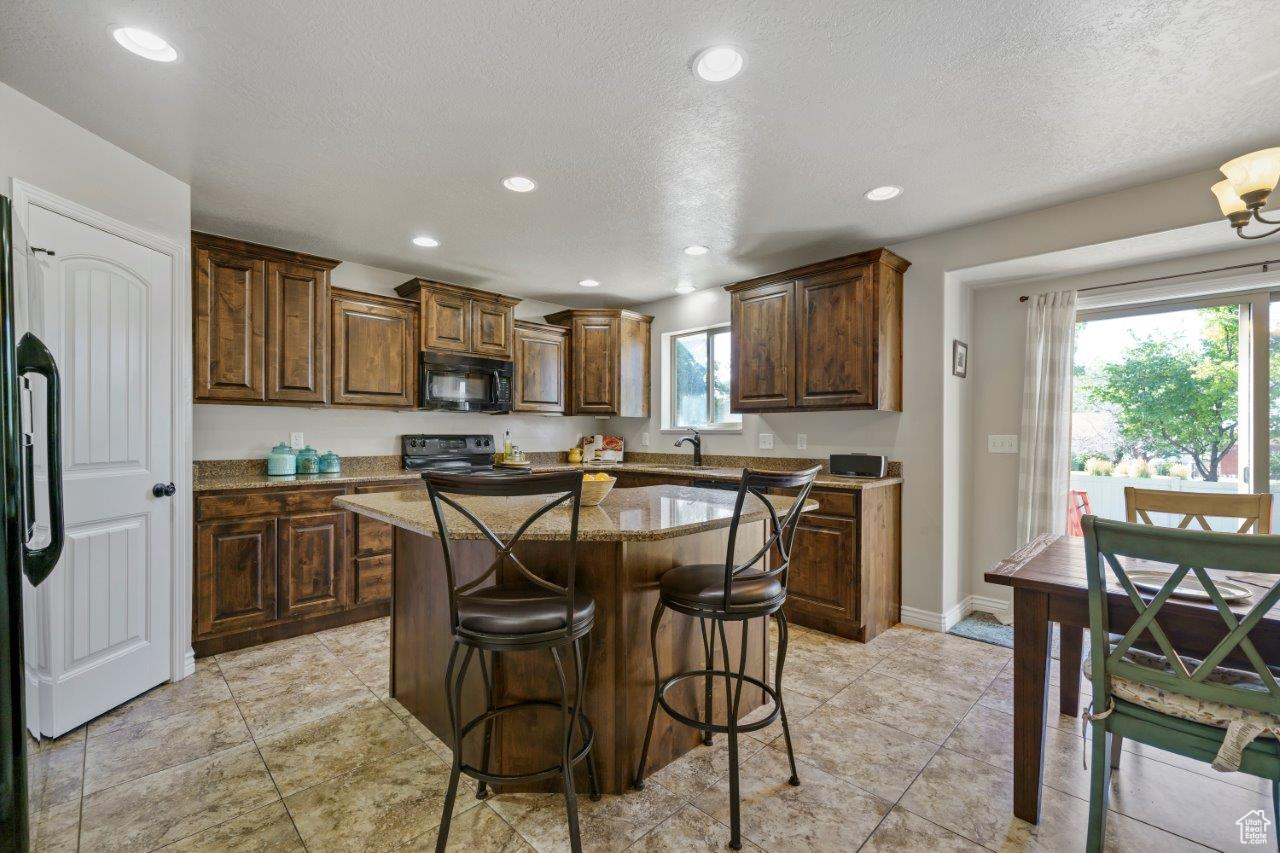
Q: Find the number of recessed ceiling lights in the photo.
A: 8